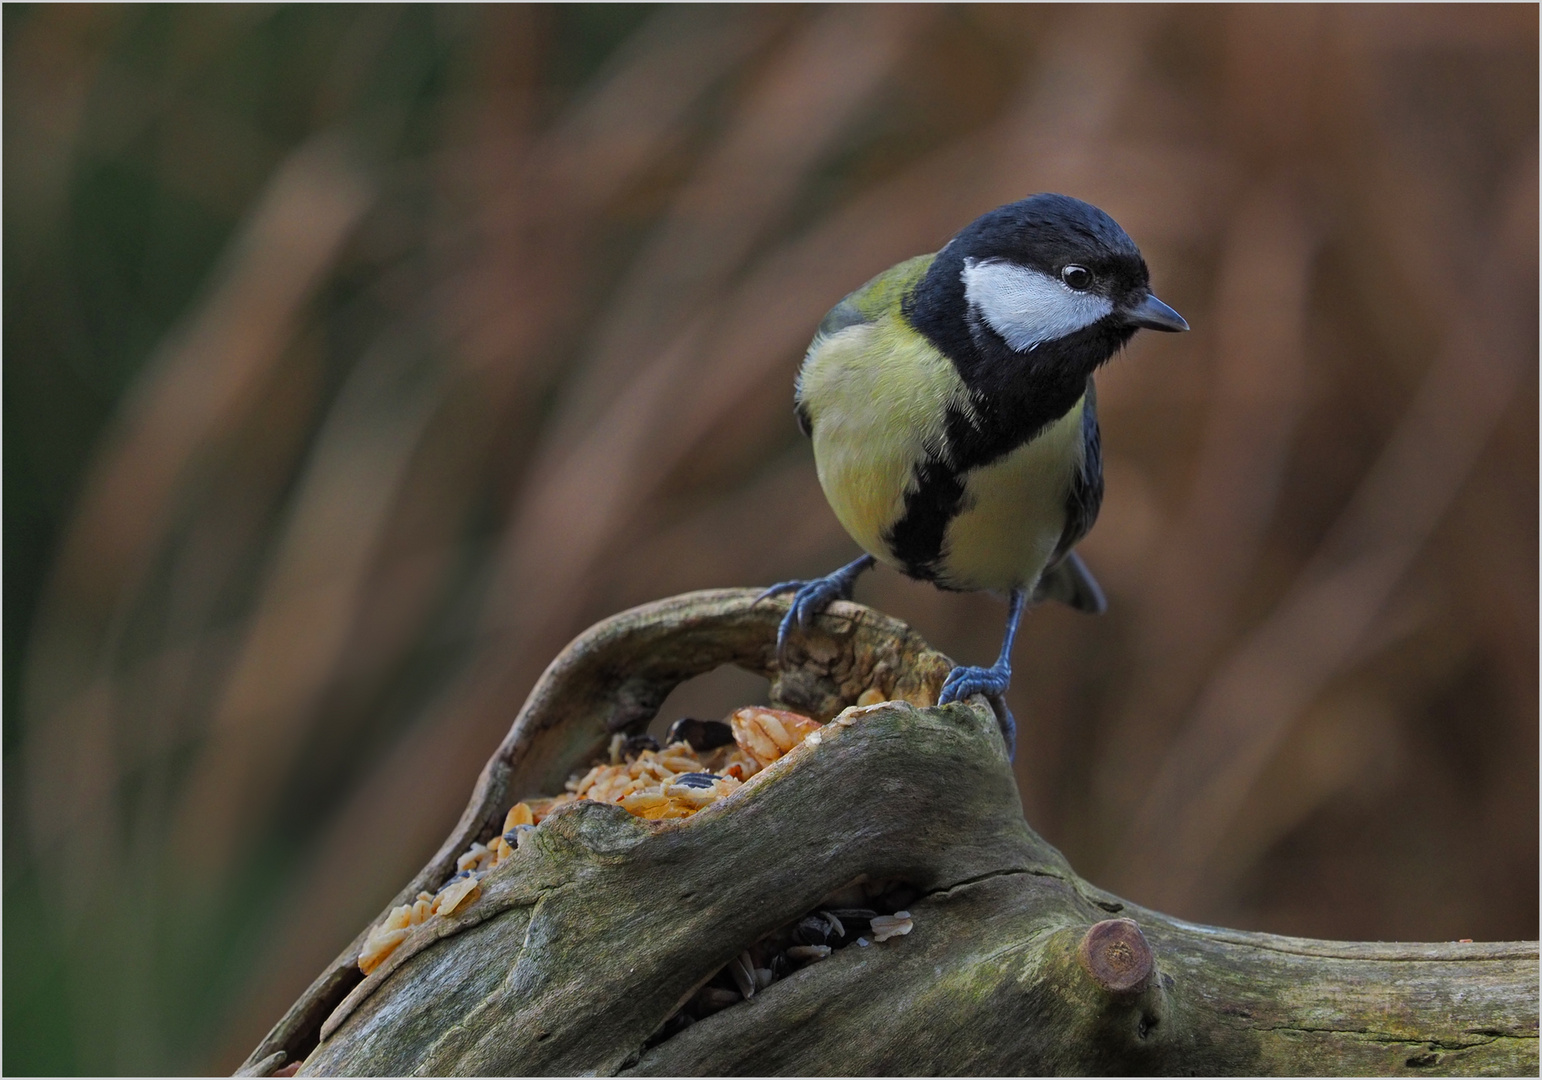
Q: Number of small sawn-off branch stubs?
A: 1